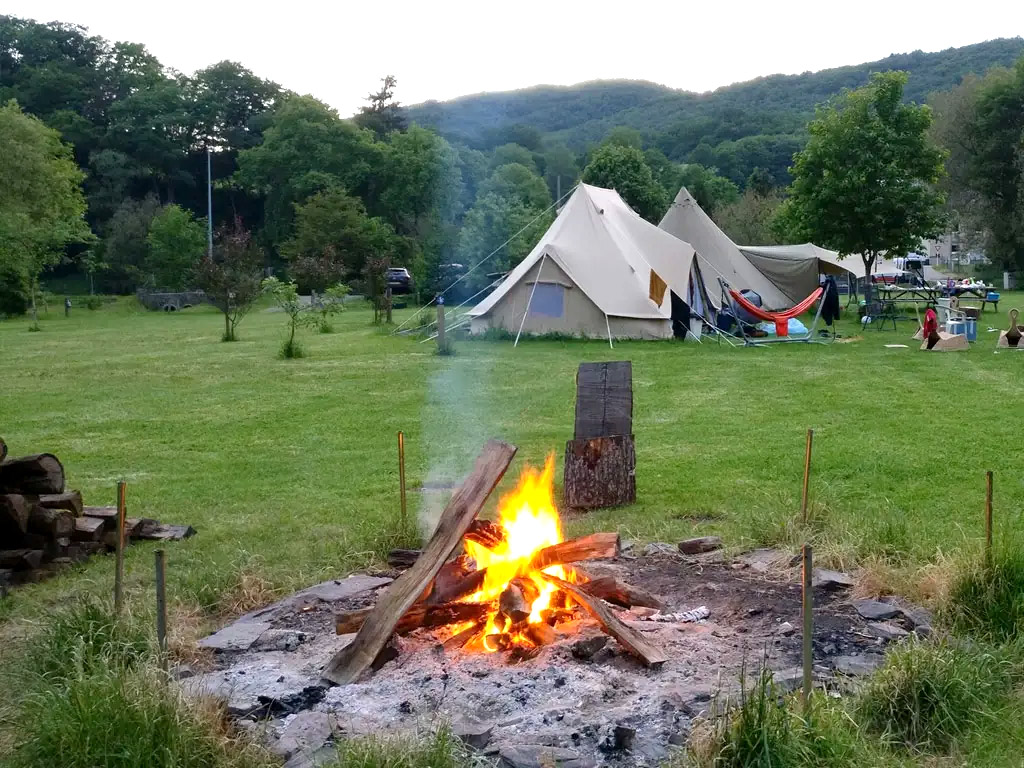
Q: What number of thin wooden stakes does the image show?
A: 6